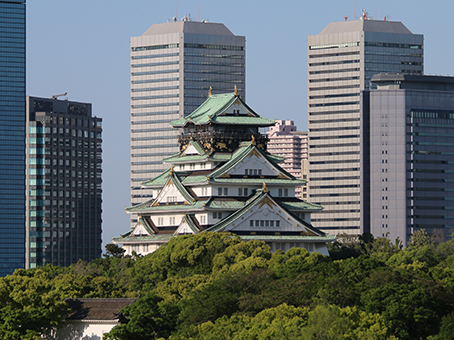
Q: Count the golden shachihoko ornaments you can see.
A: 5